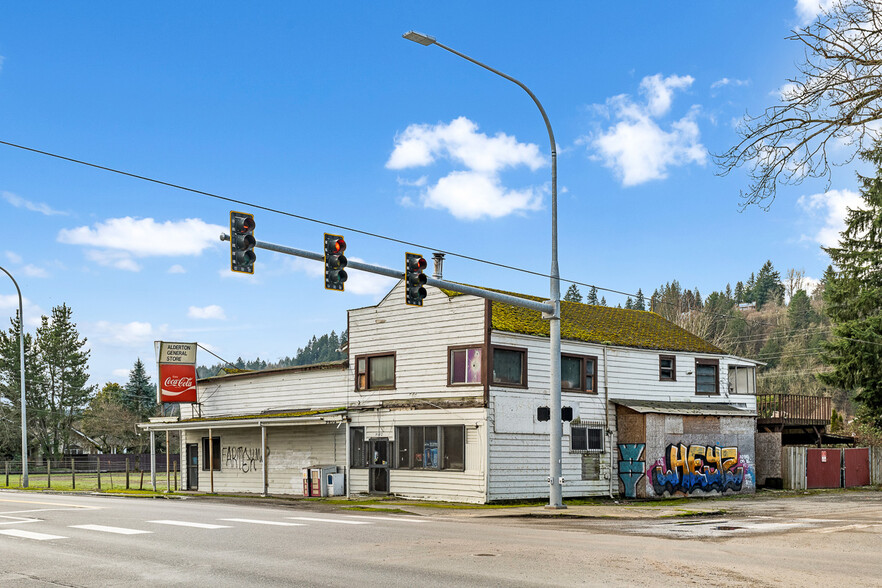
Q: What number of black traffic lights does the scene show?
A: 3